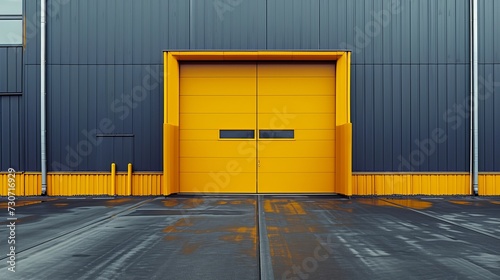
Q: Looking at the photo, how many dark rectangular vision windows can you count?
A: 2